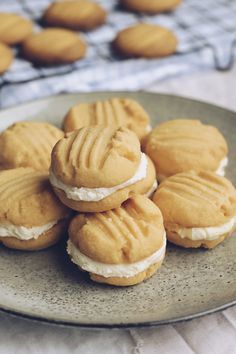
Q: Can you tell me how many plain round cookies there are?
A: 6